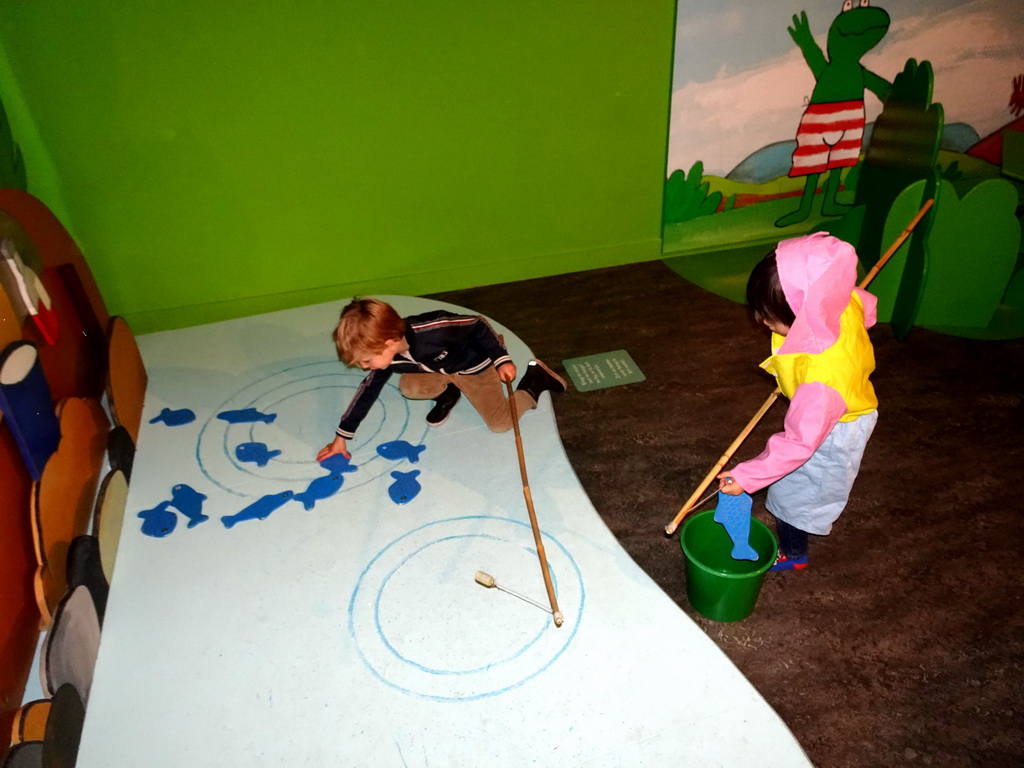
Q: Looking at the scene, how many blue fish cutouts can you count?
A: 11